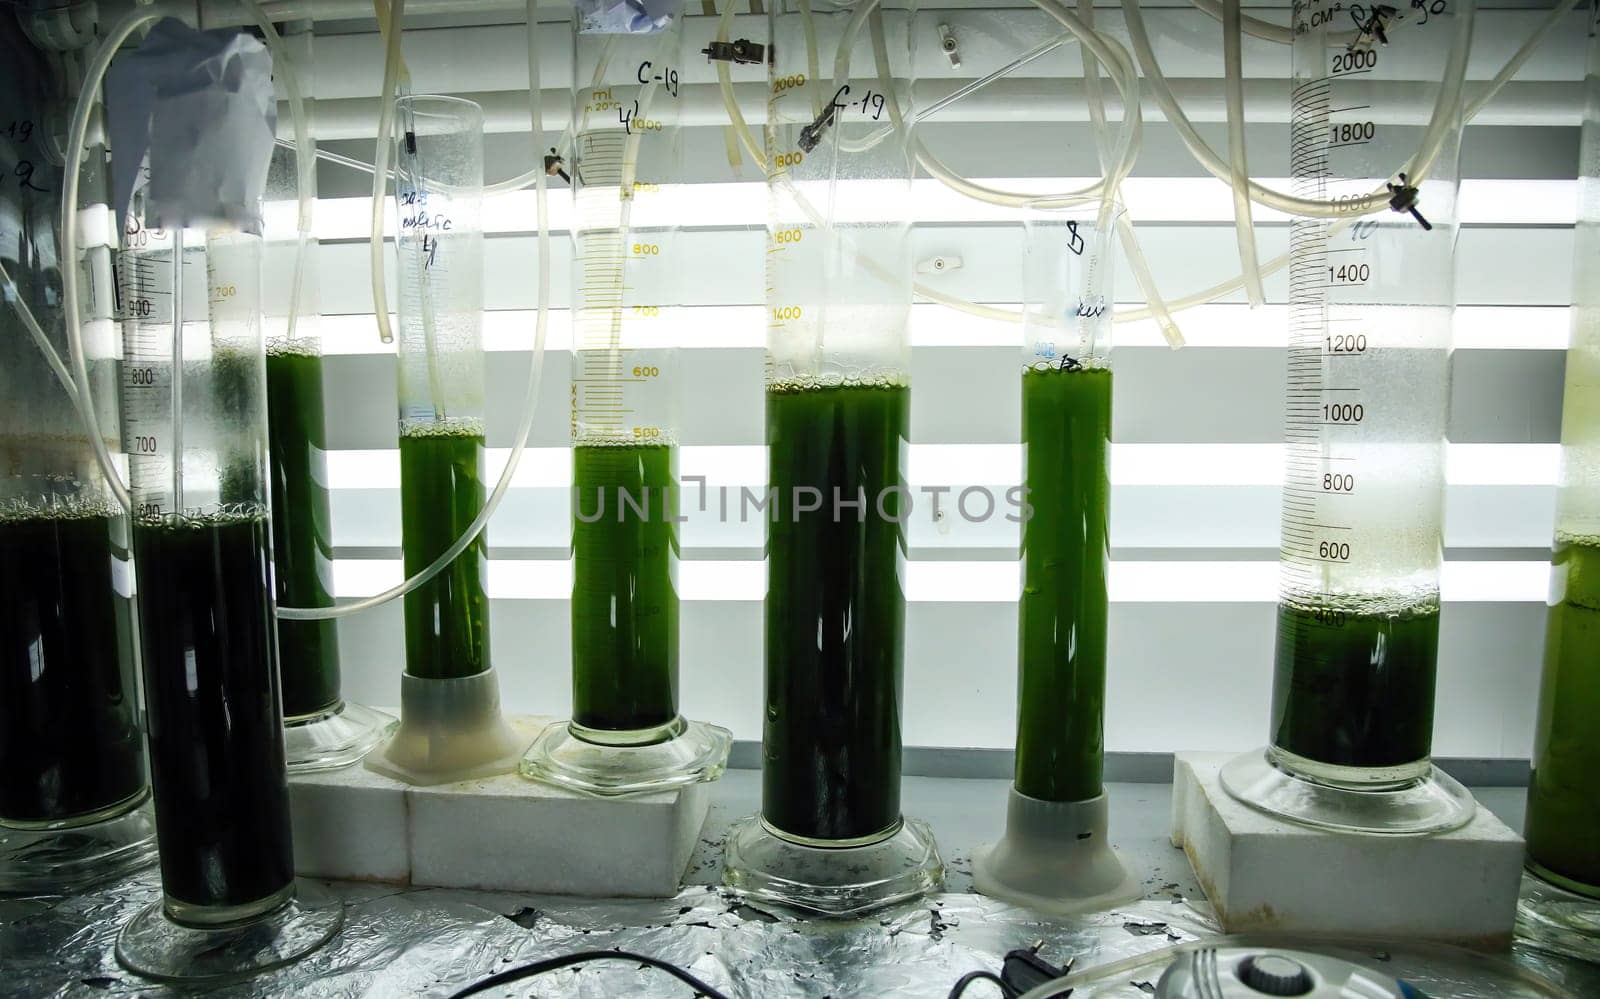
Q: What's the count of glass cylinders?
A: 9